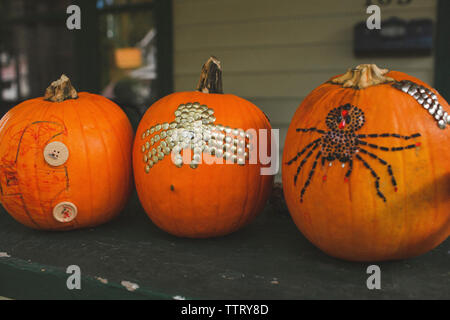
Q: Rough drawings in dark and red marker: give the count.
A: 1